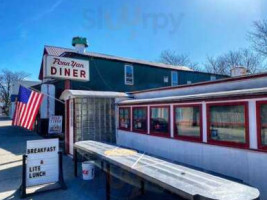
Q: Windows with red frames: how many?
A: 6